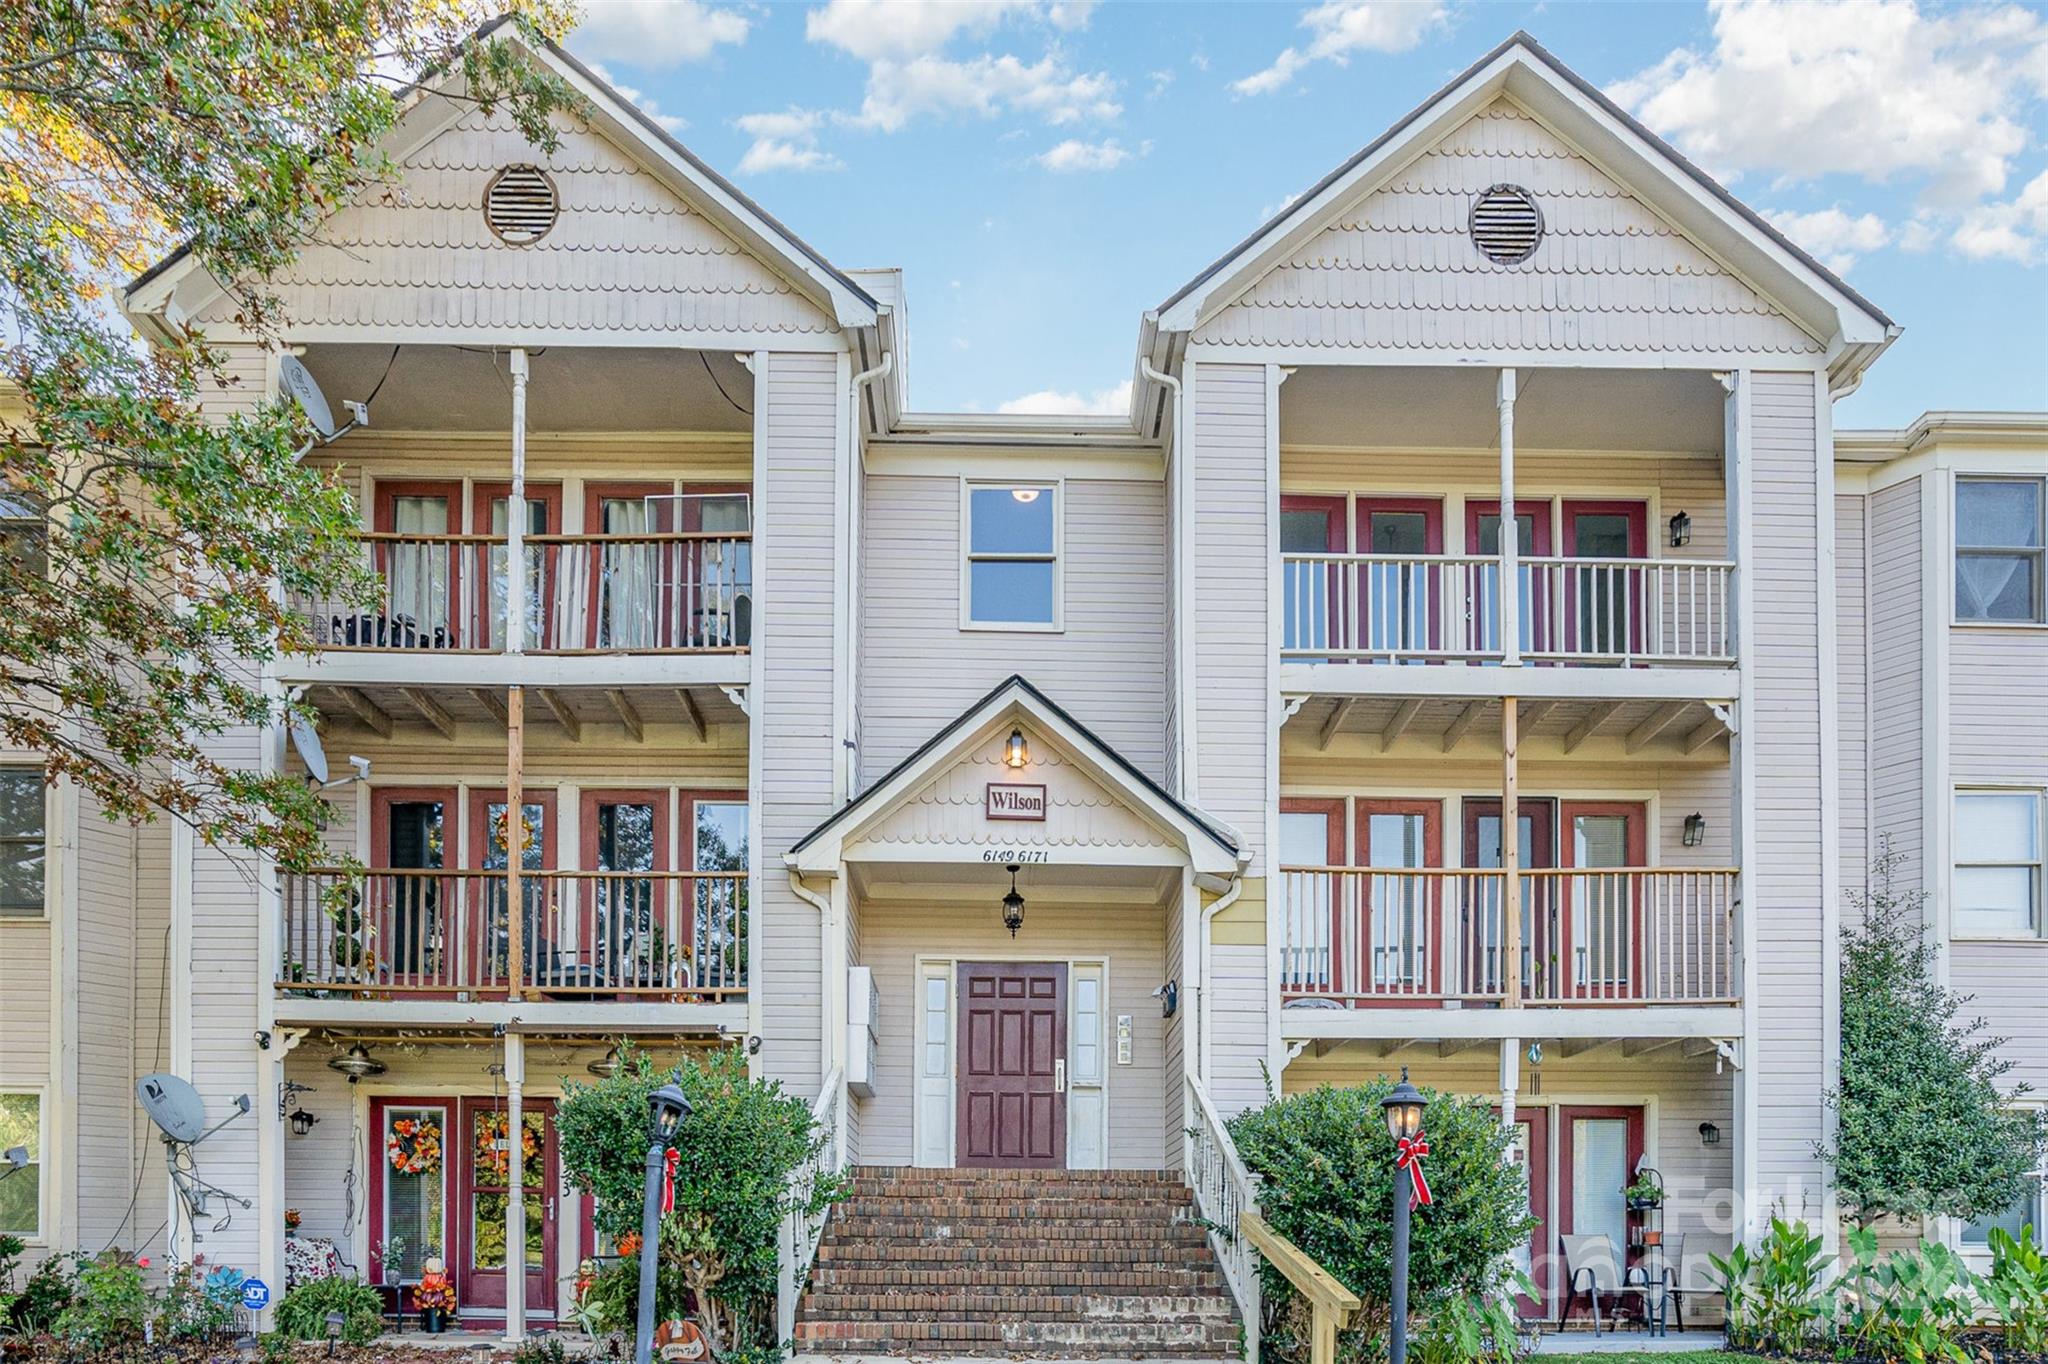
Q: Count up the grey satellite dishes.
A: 3